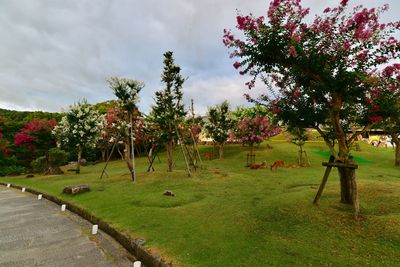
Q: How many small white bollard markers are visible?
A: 6